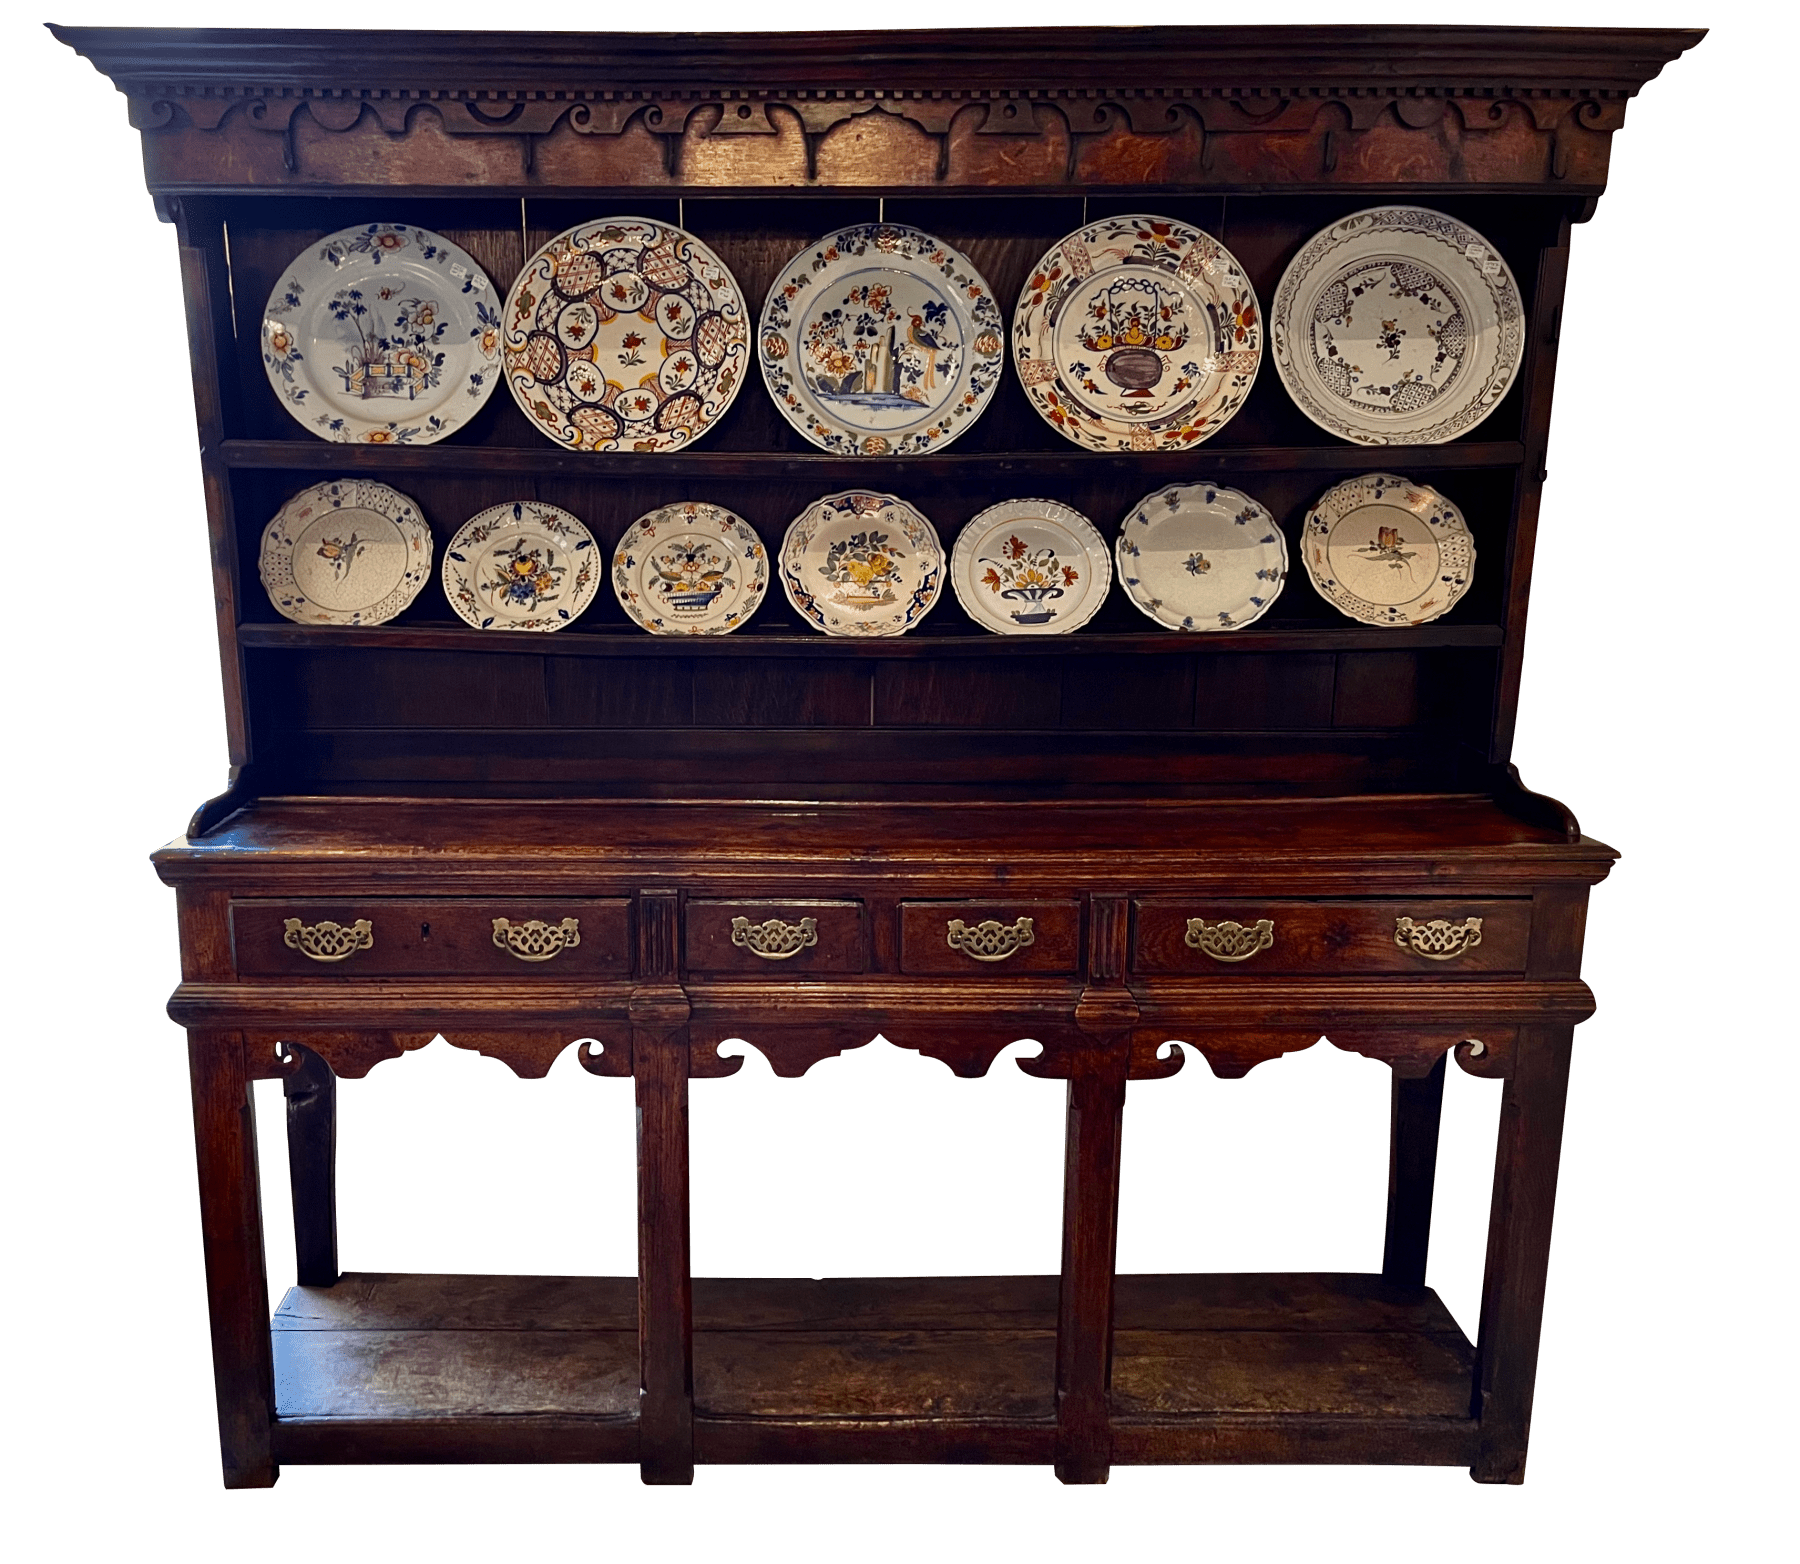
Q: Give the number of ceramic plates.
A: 12